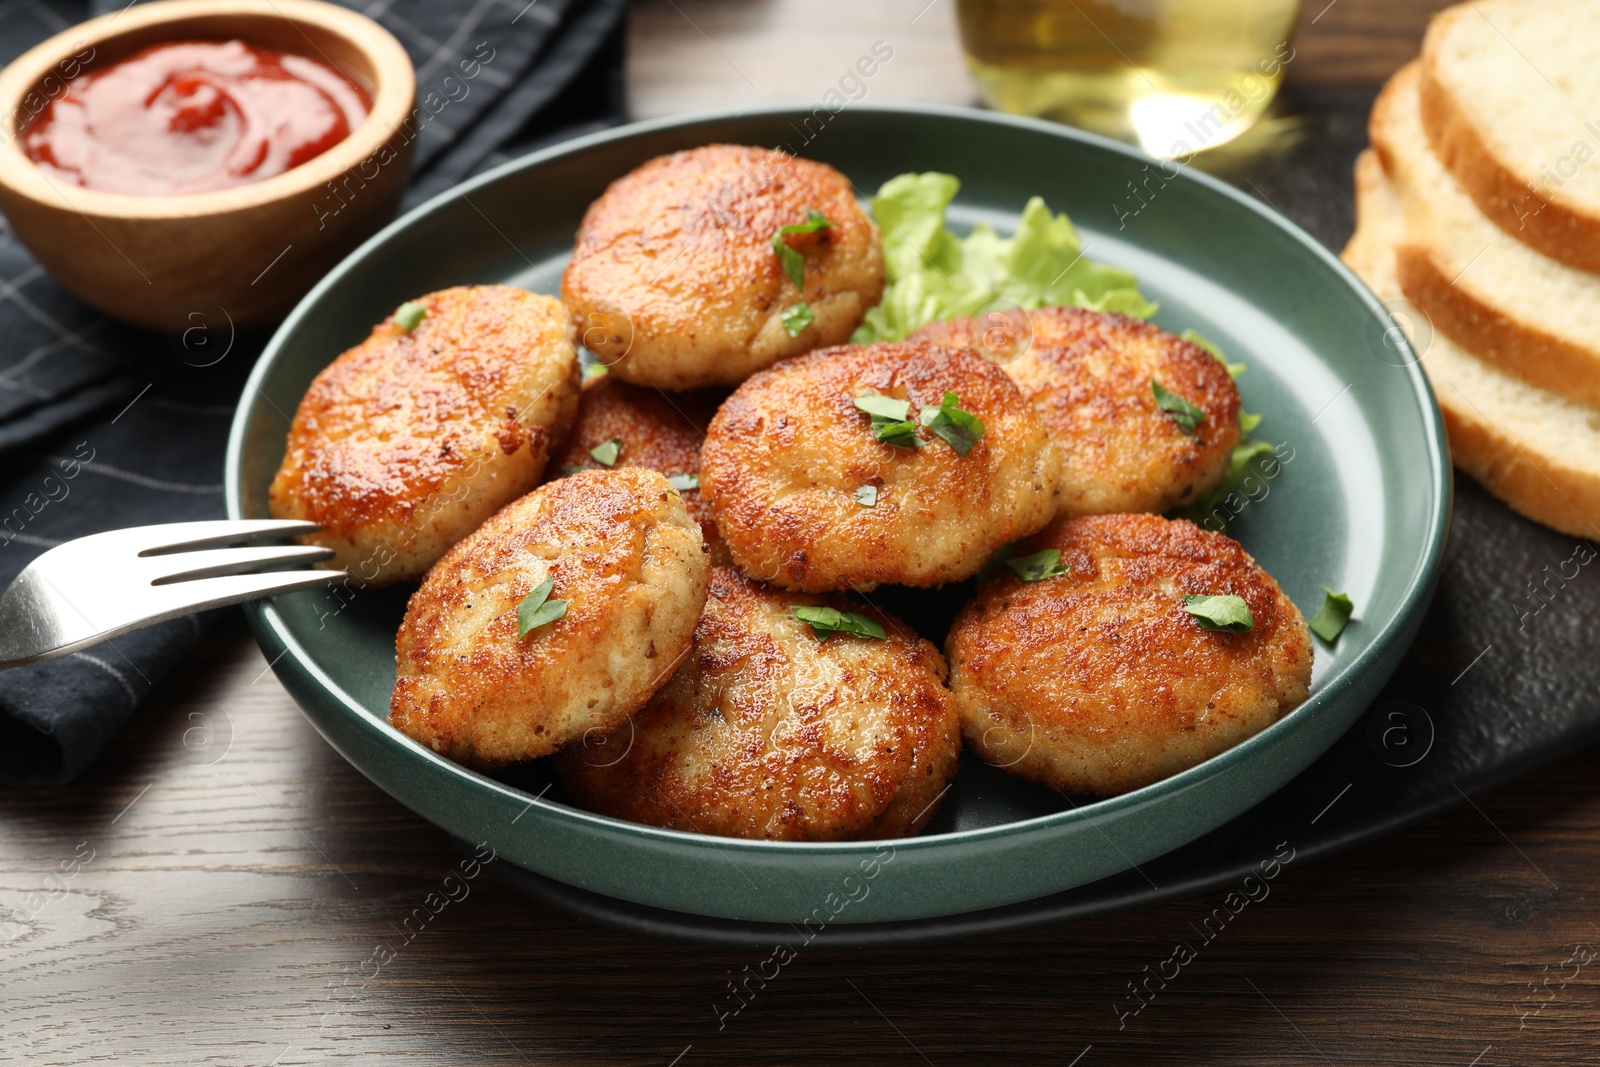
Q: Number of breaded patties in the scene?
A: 8